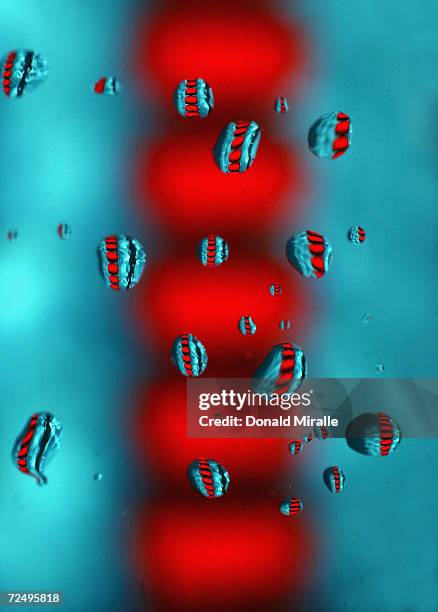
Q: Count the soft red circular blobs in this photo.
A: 5